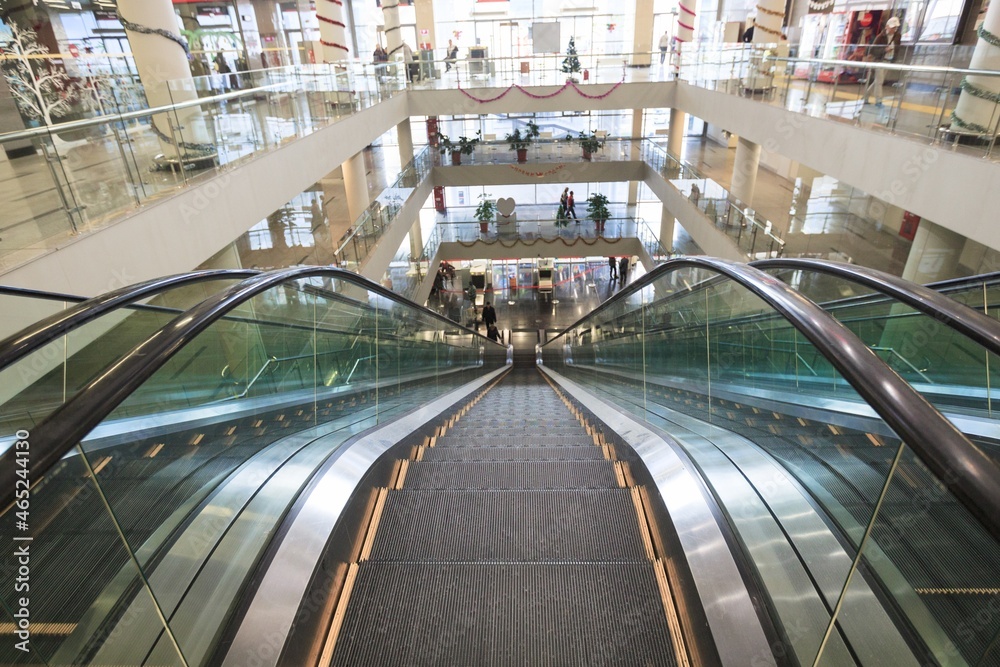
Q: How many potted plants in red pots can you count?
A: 5